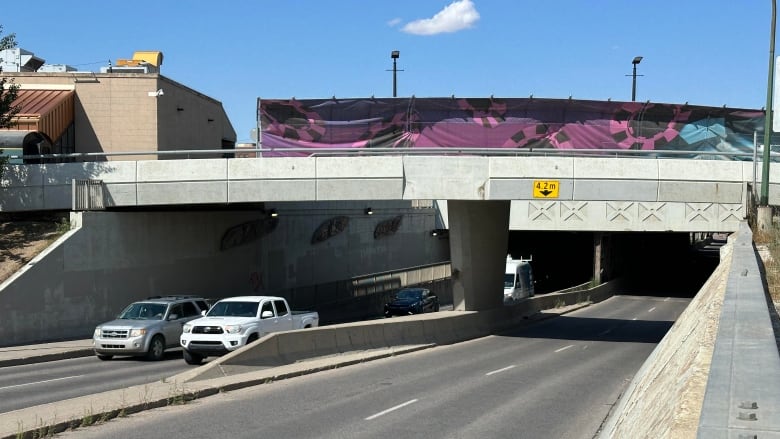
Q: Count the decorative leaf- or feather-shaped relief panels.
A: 3